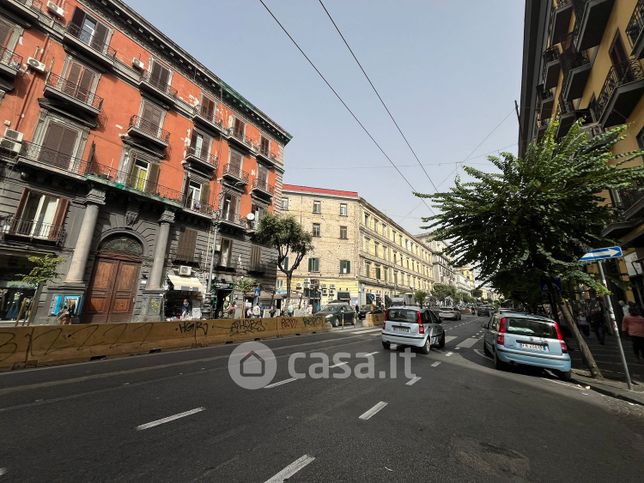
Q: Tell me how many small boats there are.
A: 0